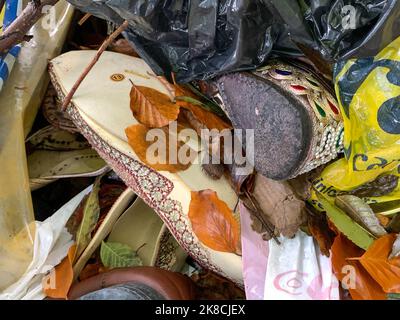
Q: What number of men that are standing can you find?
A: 0